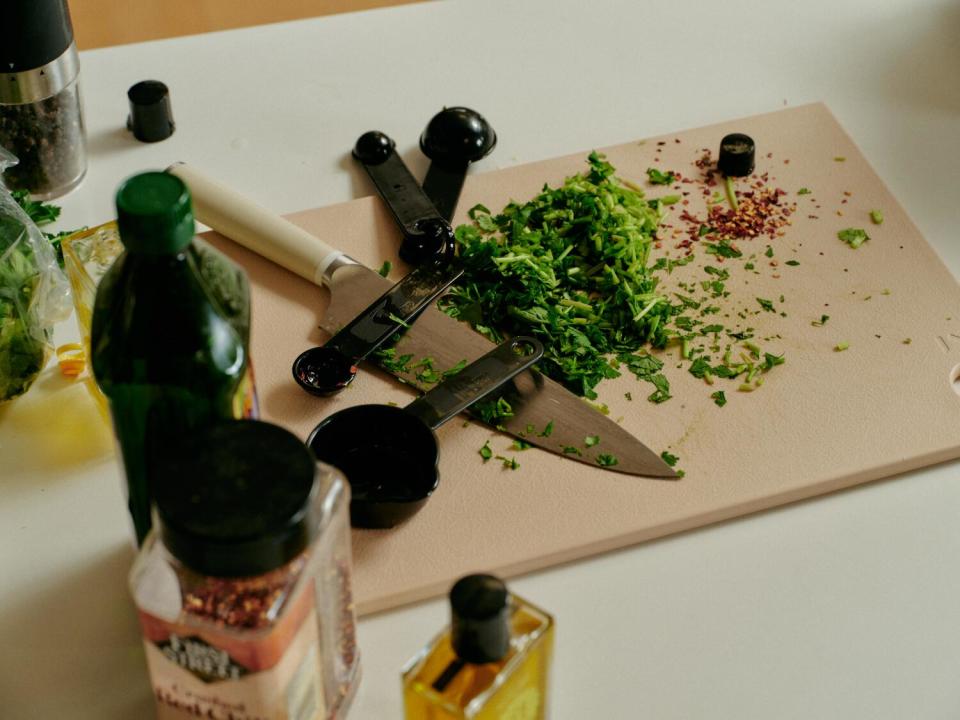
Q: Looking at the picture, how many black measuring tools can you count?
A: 4